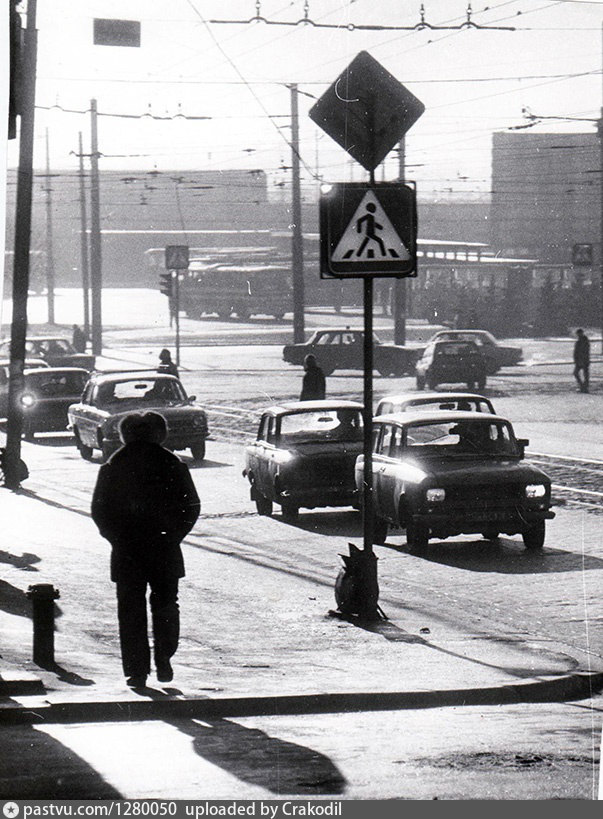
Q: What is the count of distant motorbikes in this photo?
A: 0